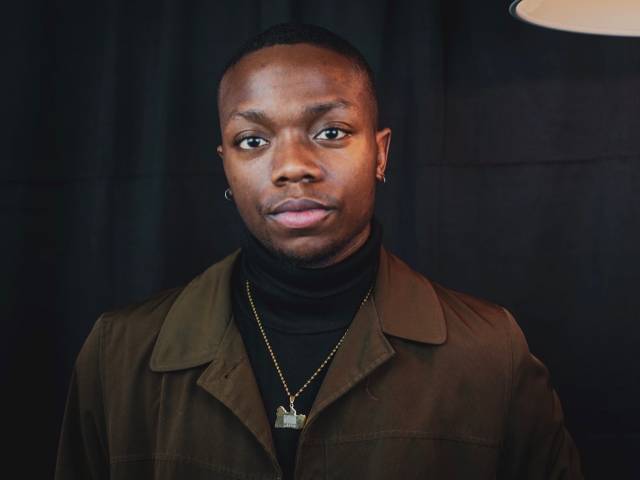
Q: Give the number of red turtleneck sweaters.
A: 0